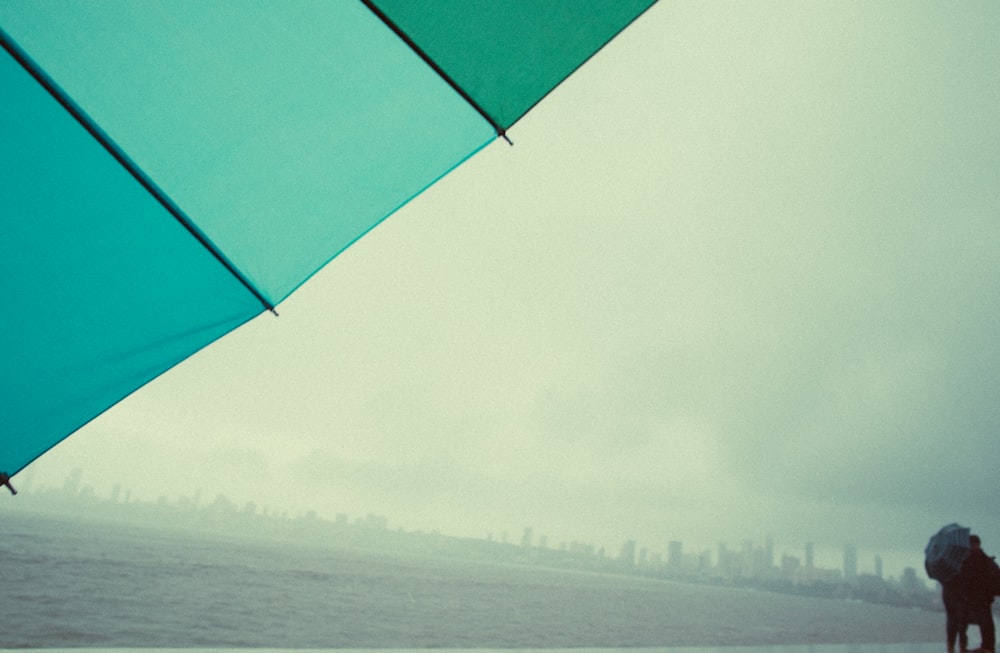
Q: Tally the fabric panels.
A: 3